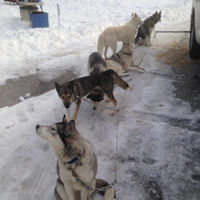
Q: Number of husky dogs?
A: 6